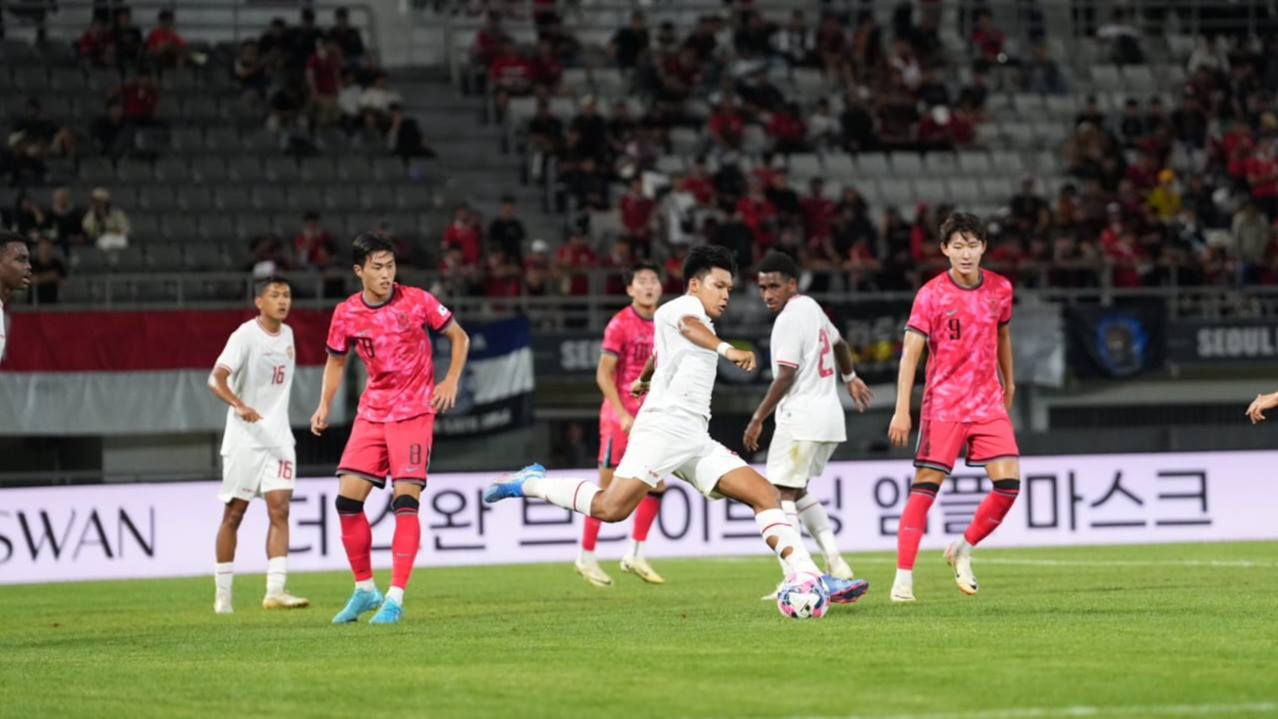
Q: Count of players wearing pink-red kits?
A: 3